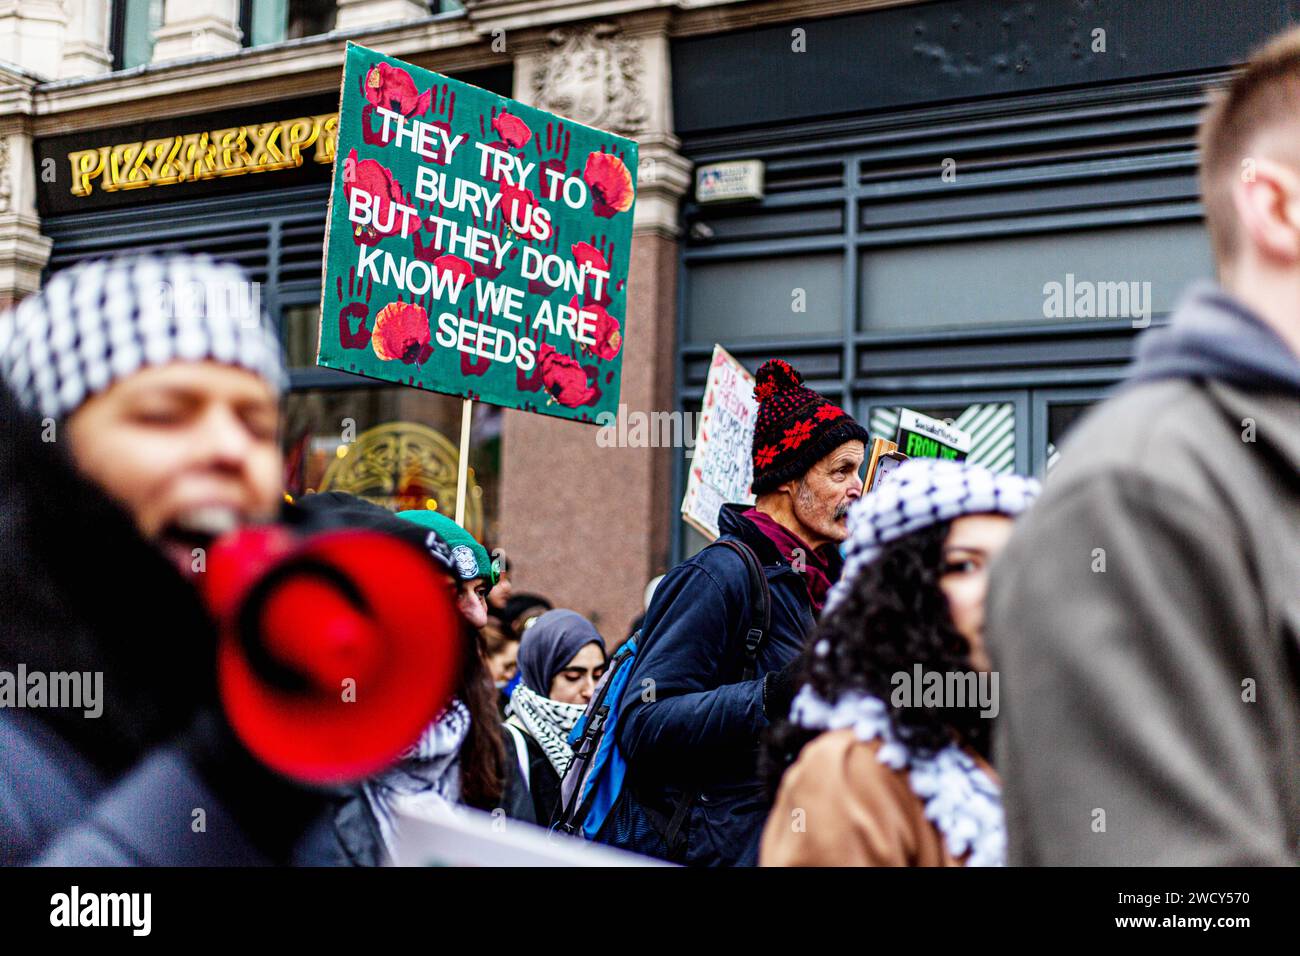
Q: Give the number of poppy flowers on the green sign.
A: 10